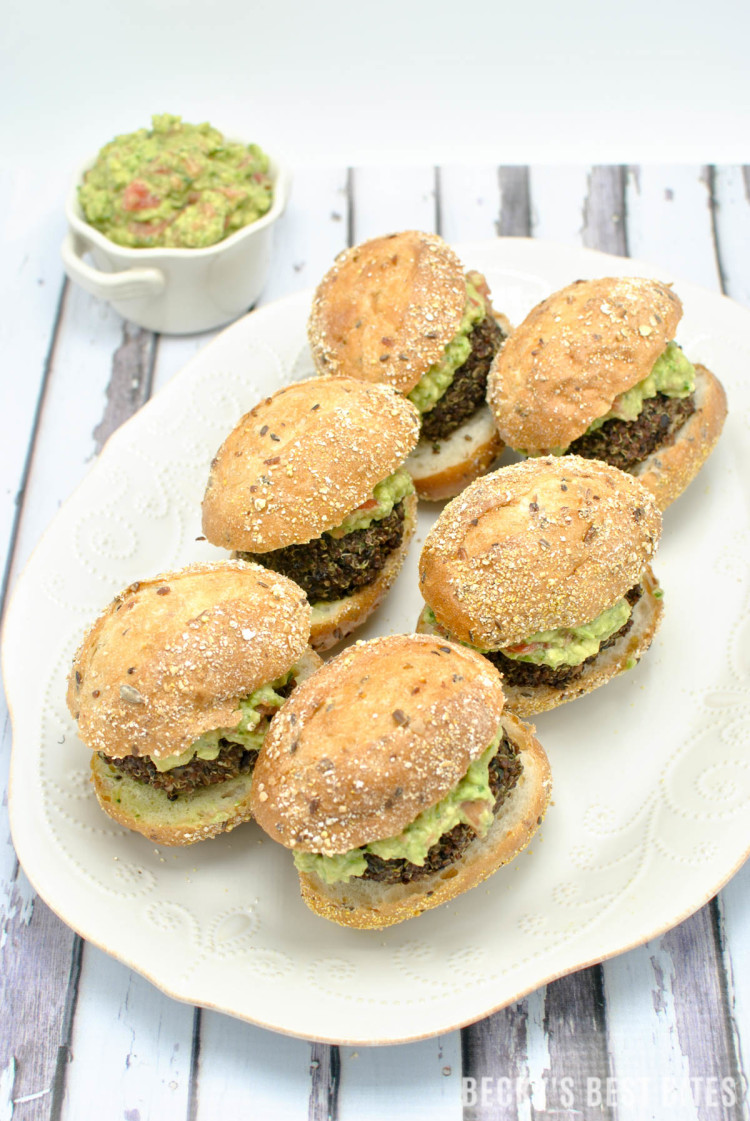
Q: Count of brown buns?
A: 6